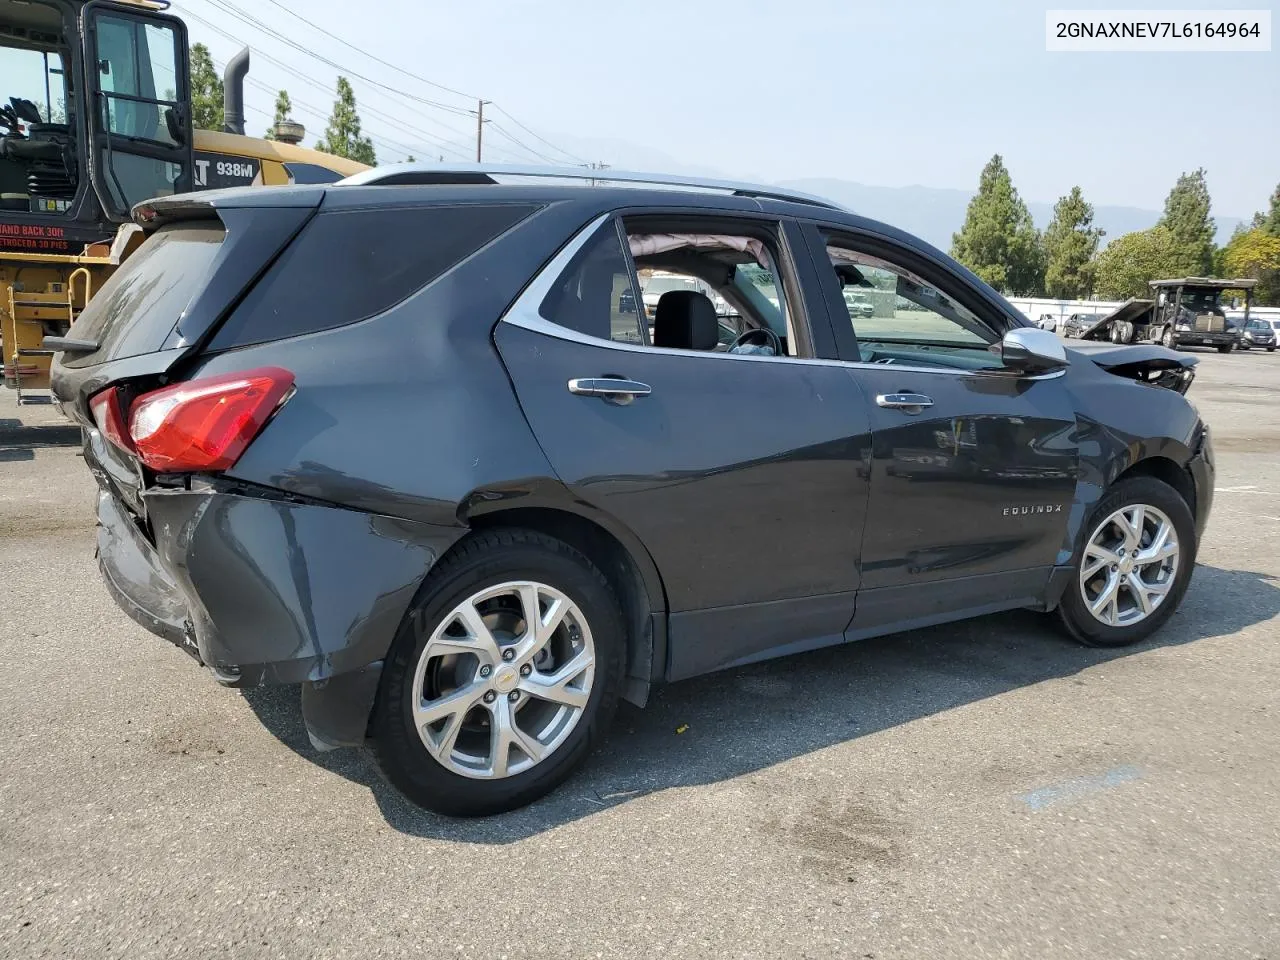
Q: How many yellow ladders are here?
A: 1